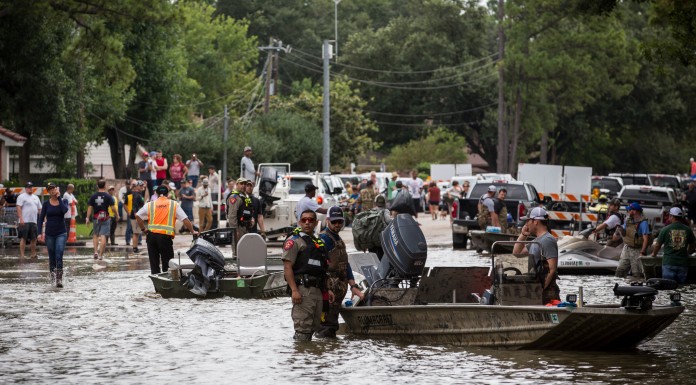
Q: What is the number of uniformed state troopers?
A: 2